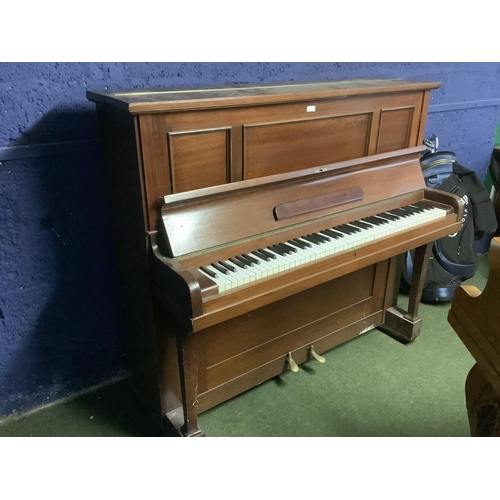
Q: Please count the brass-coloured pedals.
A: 2